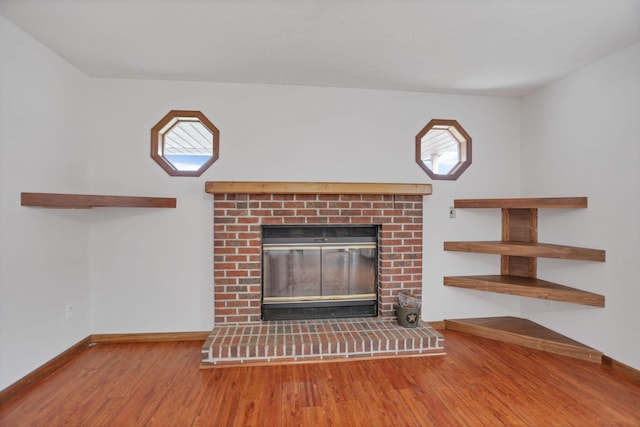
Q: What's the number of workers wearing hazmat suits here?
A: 0